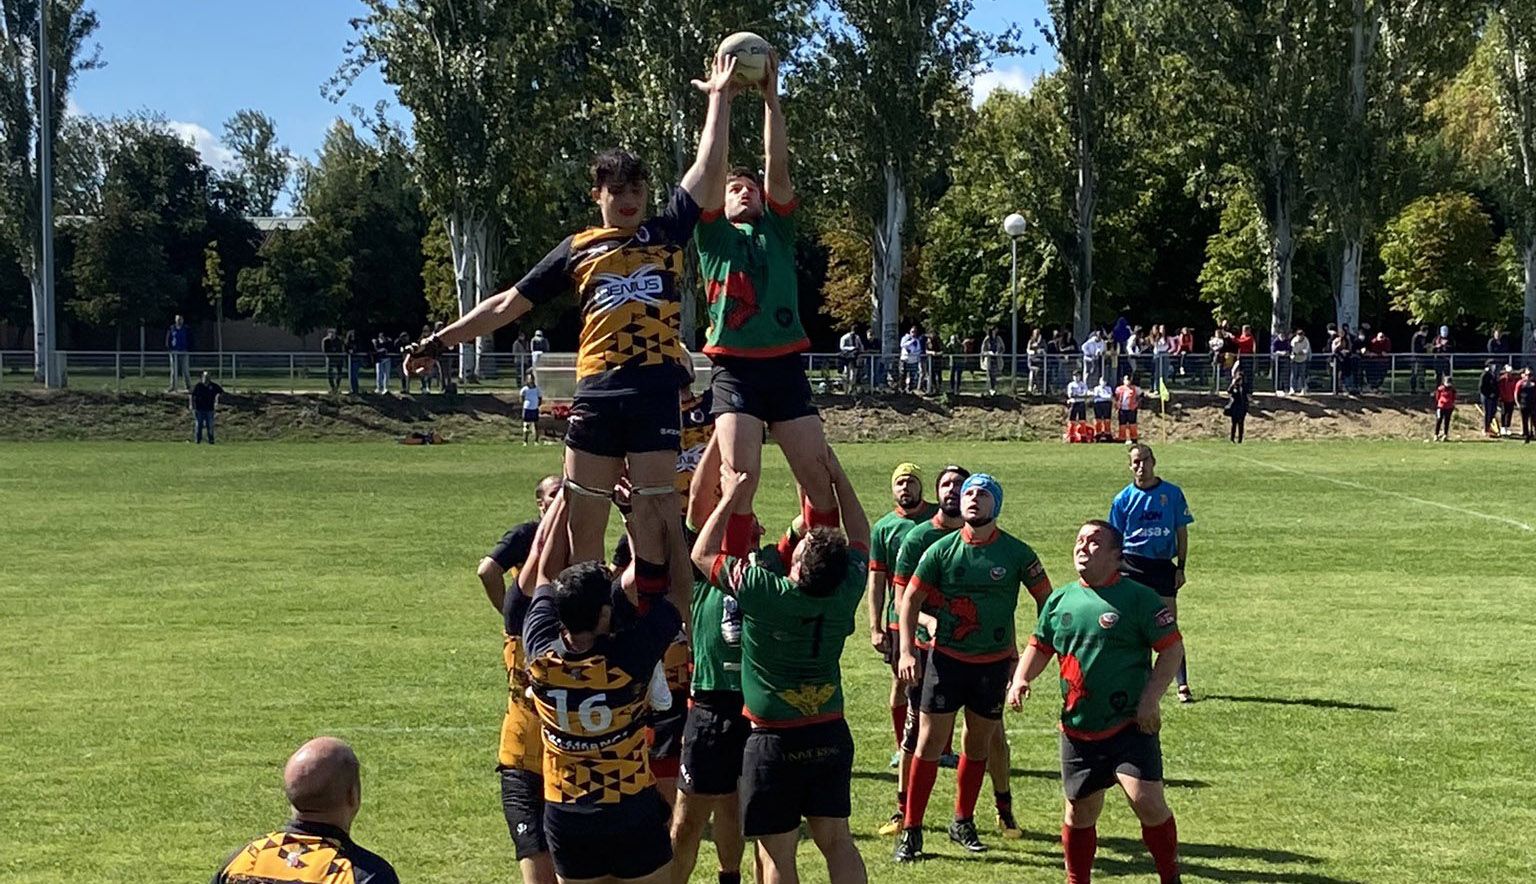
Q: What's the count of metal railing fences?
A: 1